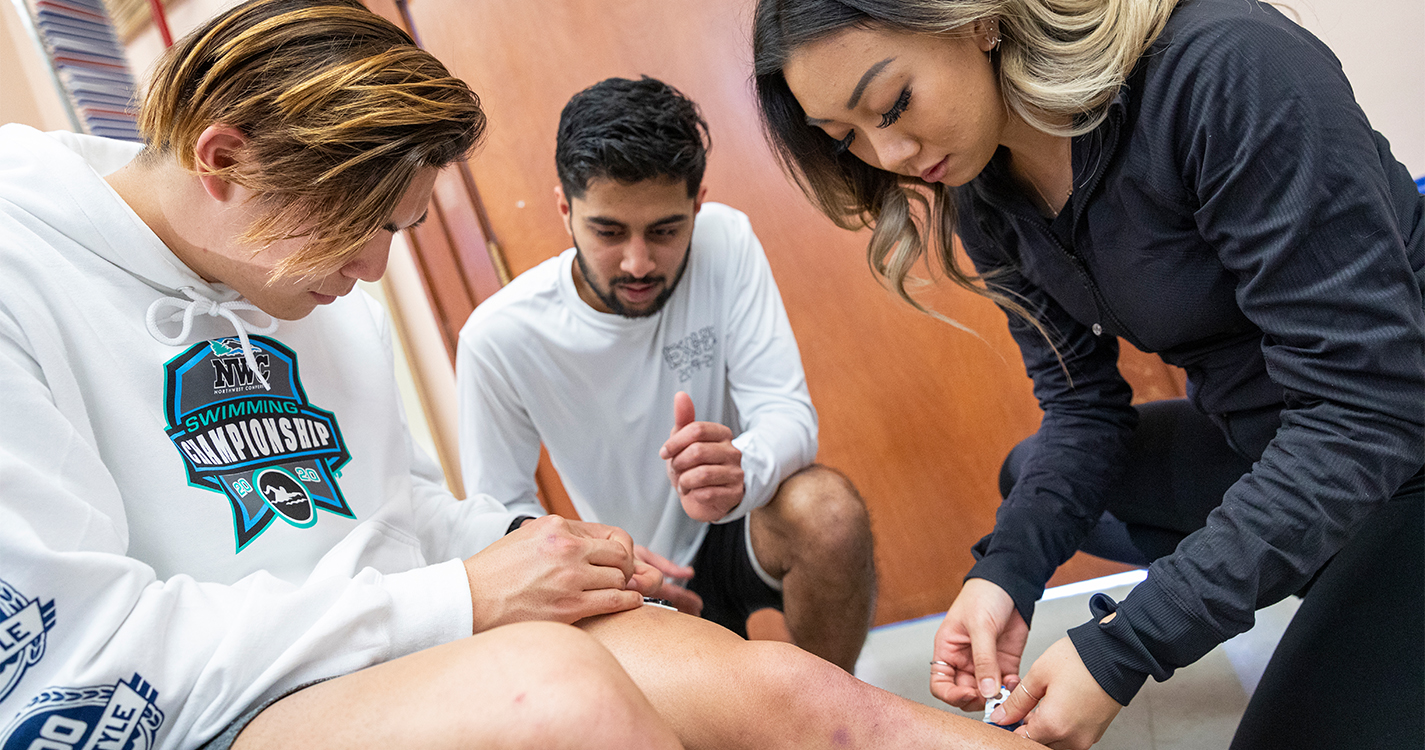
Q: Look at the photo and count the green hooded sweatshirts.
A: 0